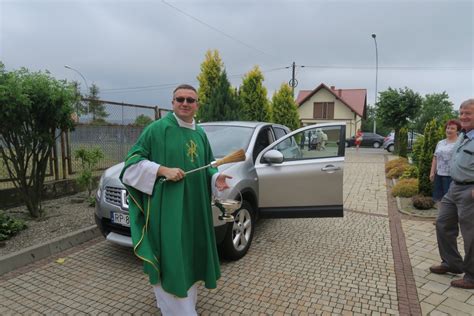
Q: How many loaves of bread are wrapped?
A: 0